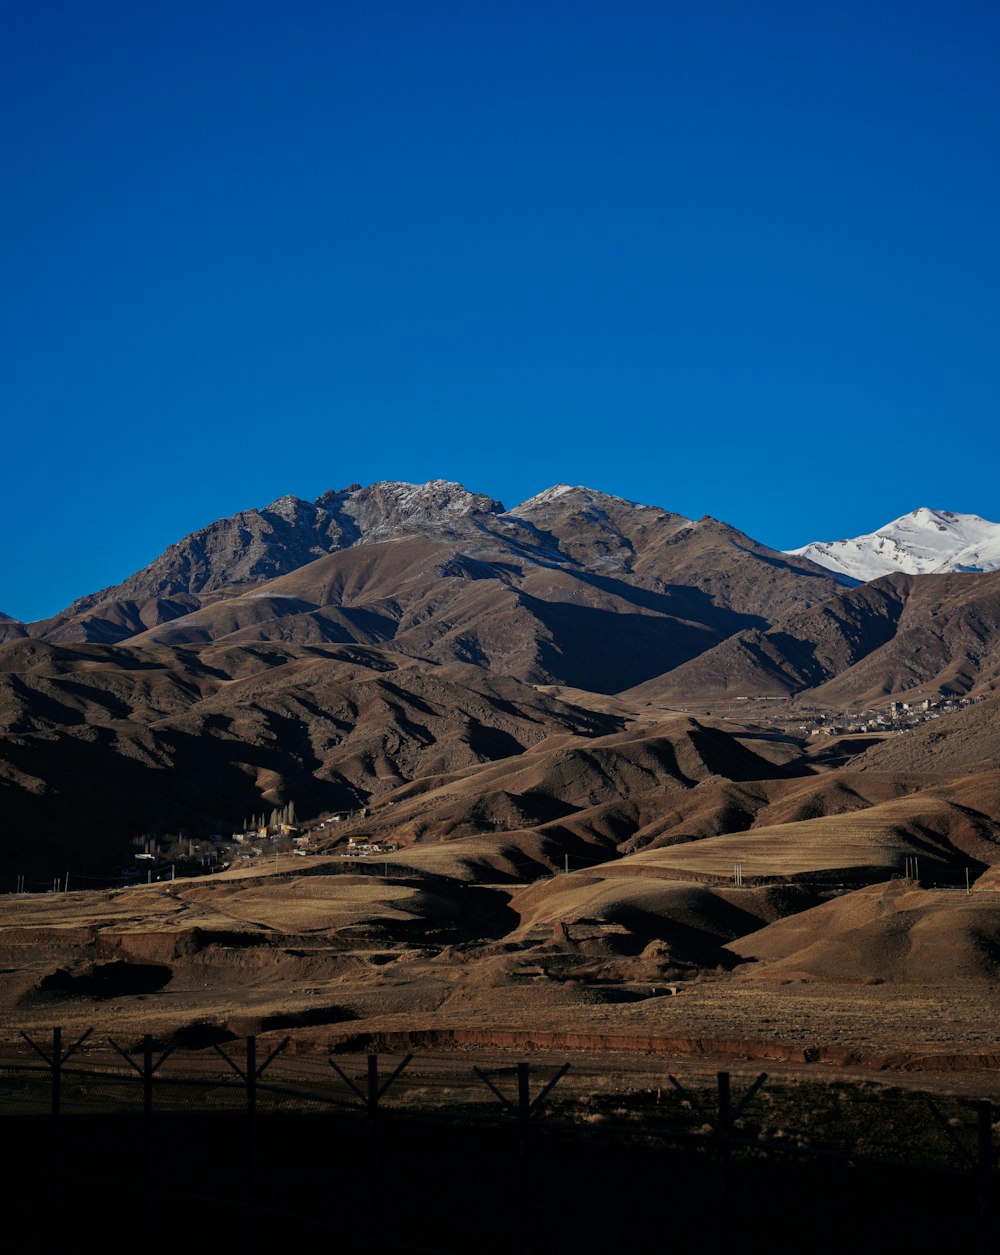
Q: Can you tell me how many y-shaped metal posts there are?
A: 7